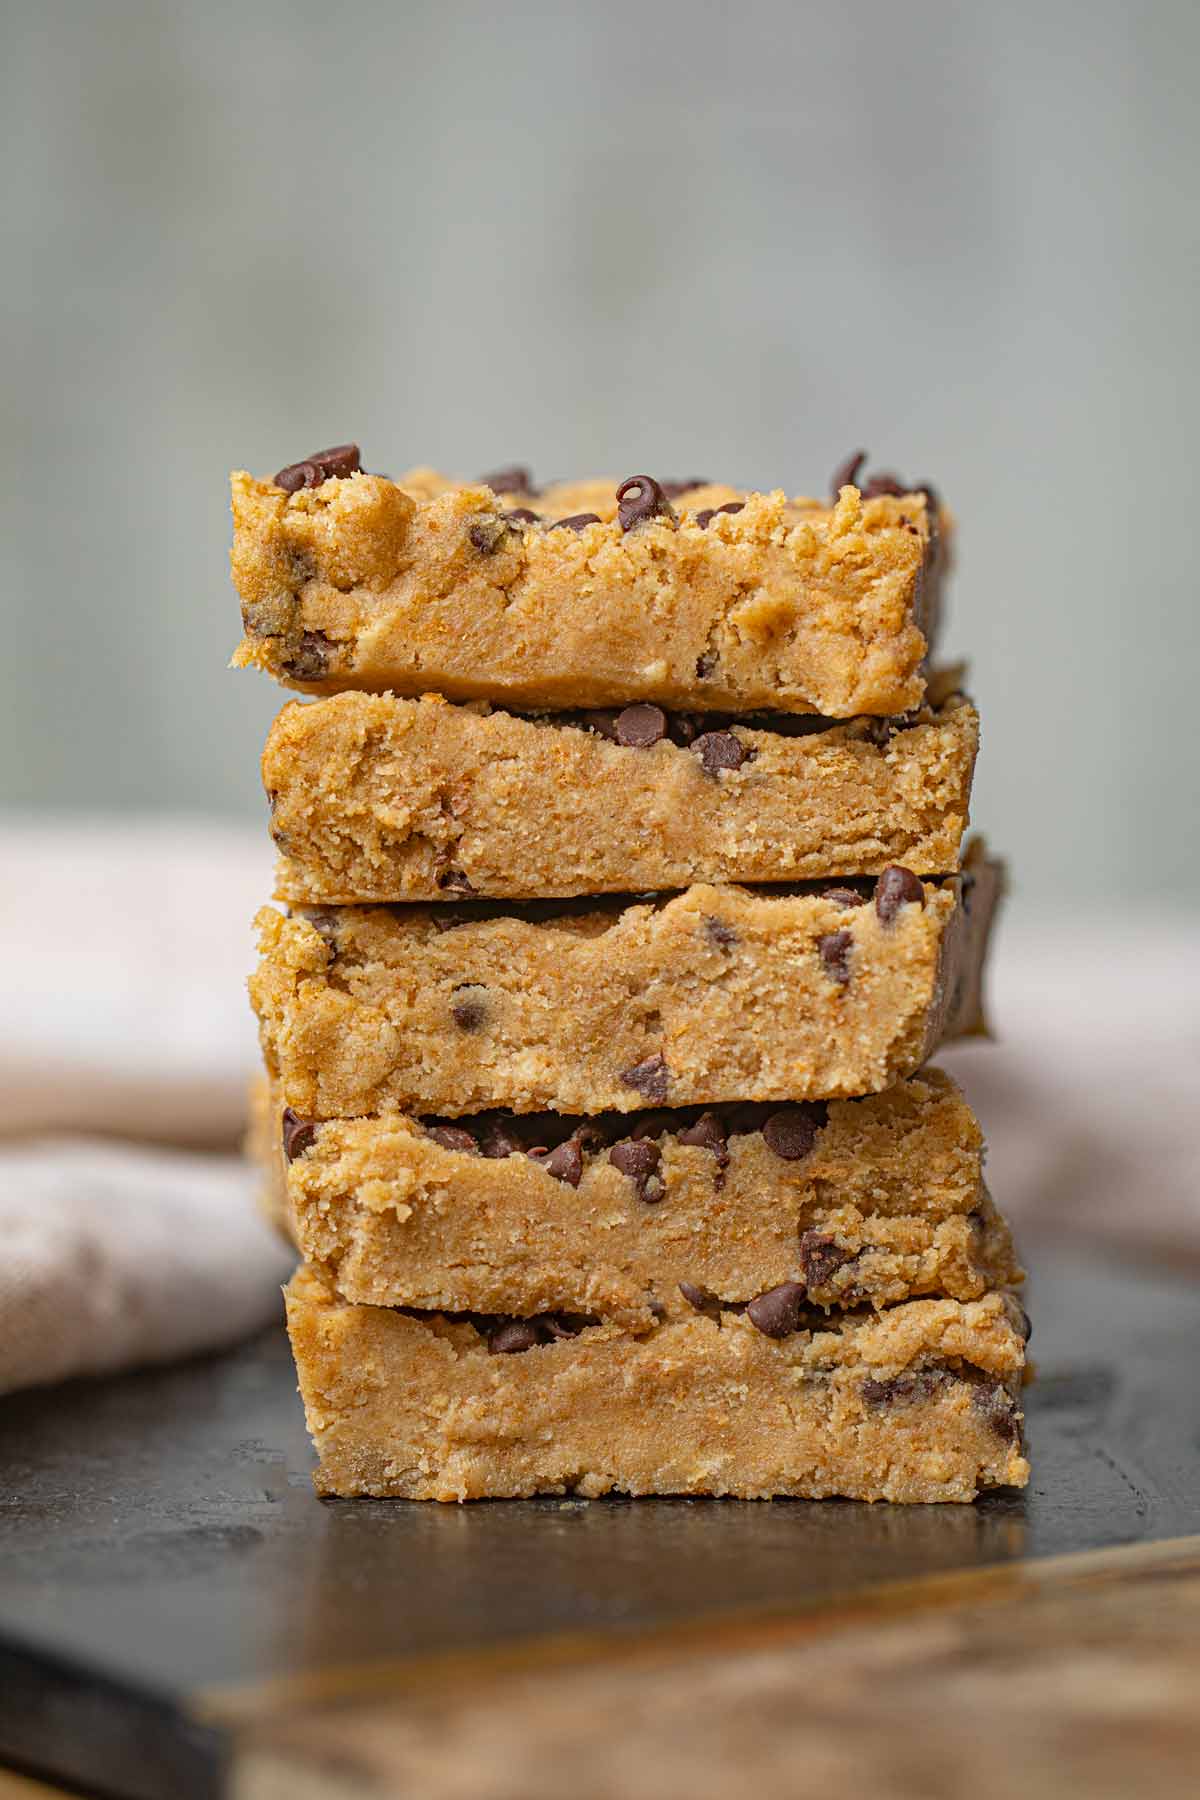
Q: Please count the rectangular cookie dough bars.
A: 5